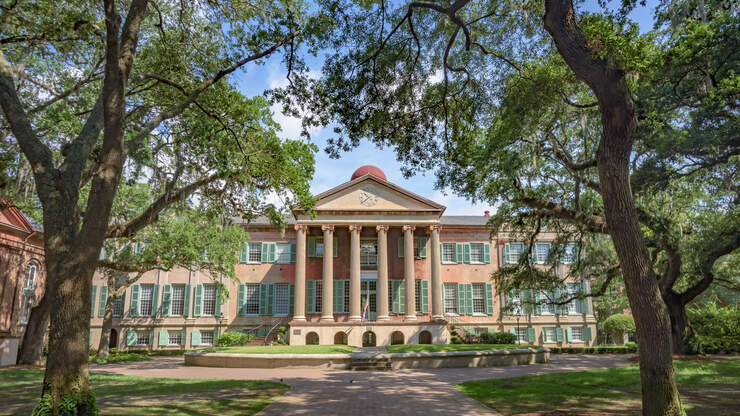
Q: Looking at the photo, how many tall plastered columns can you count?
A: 6